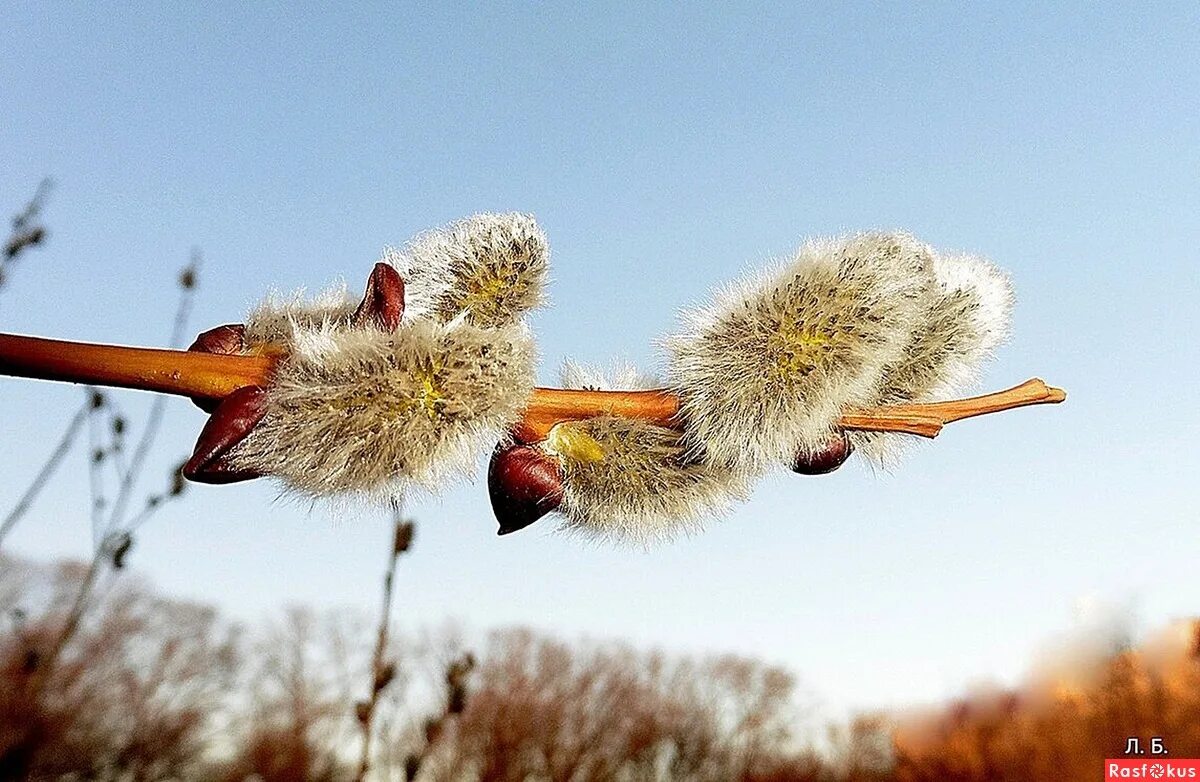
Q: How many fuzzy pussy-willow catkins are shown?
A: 6